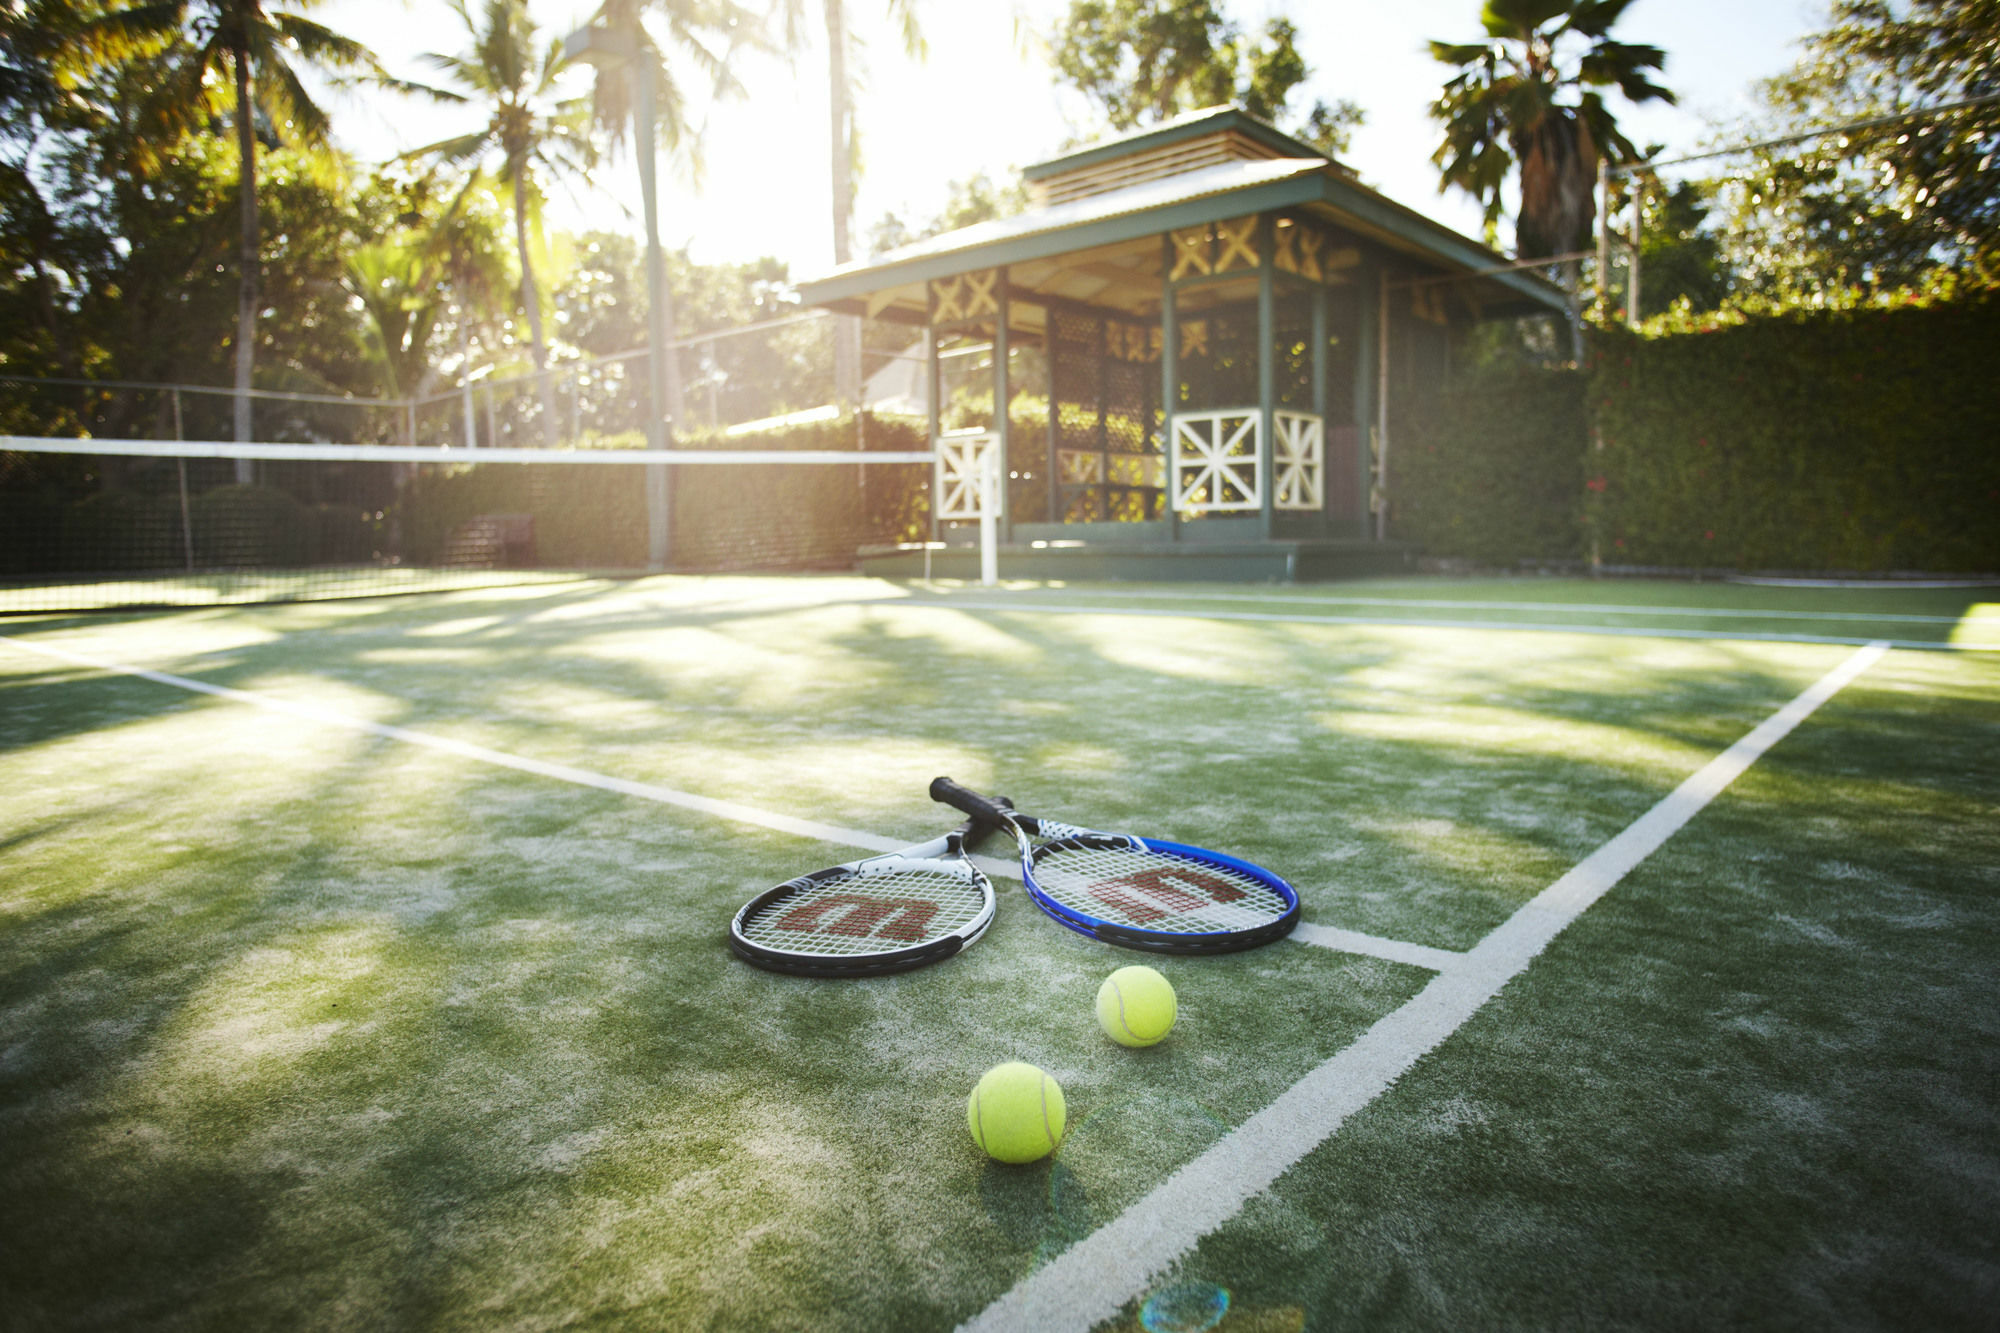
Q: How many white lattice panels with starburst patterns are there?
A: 3